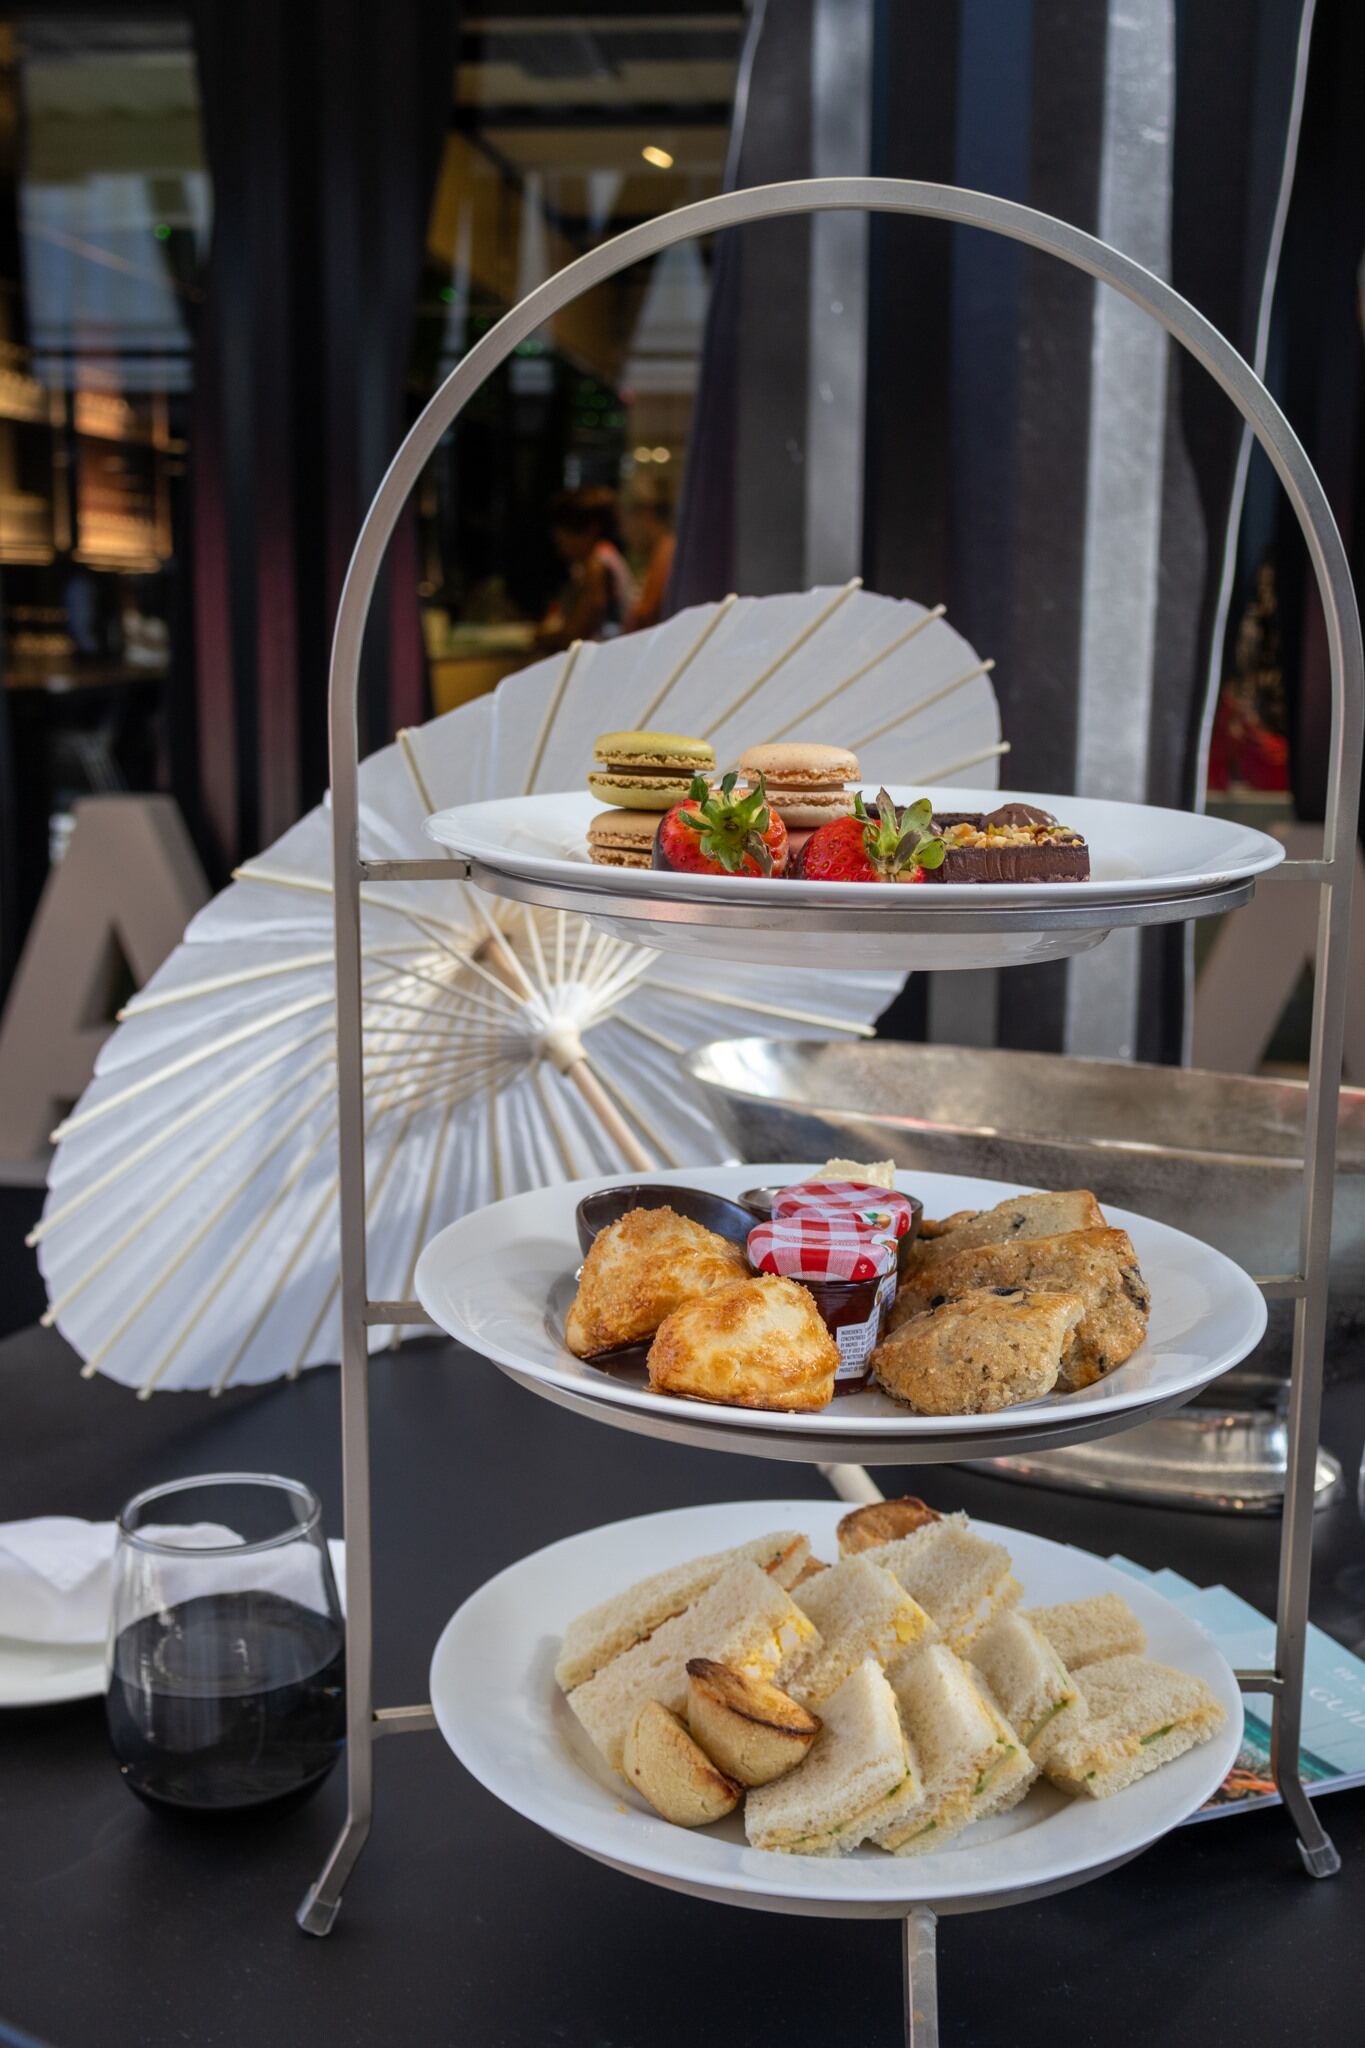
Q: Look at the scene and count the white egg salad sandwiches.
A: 3